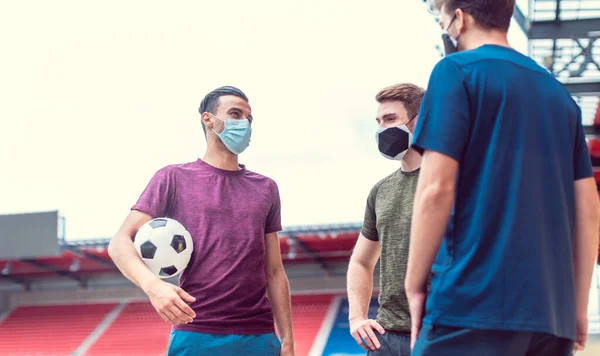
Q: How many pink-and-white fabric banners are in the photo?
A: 0